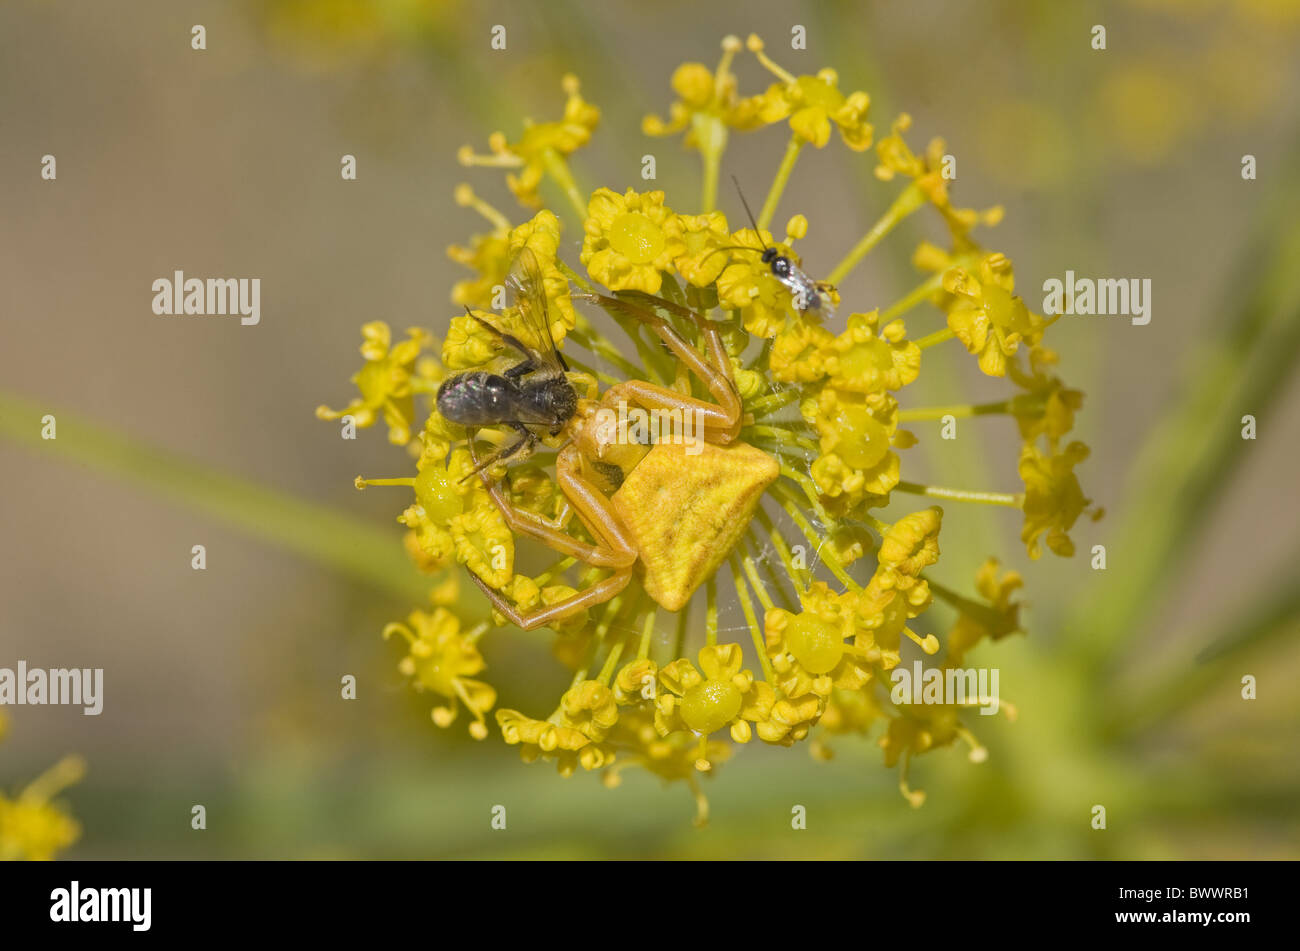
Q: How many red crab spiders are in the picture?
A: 0